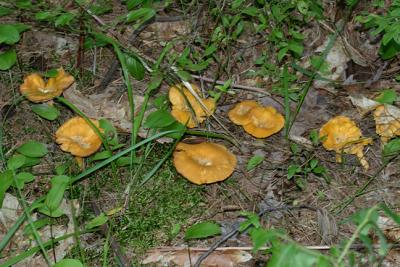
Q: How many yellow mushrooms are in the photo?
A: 8